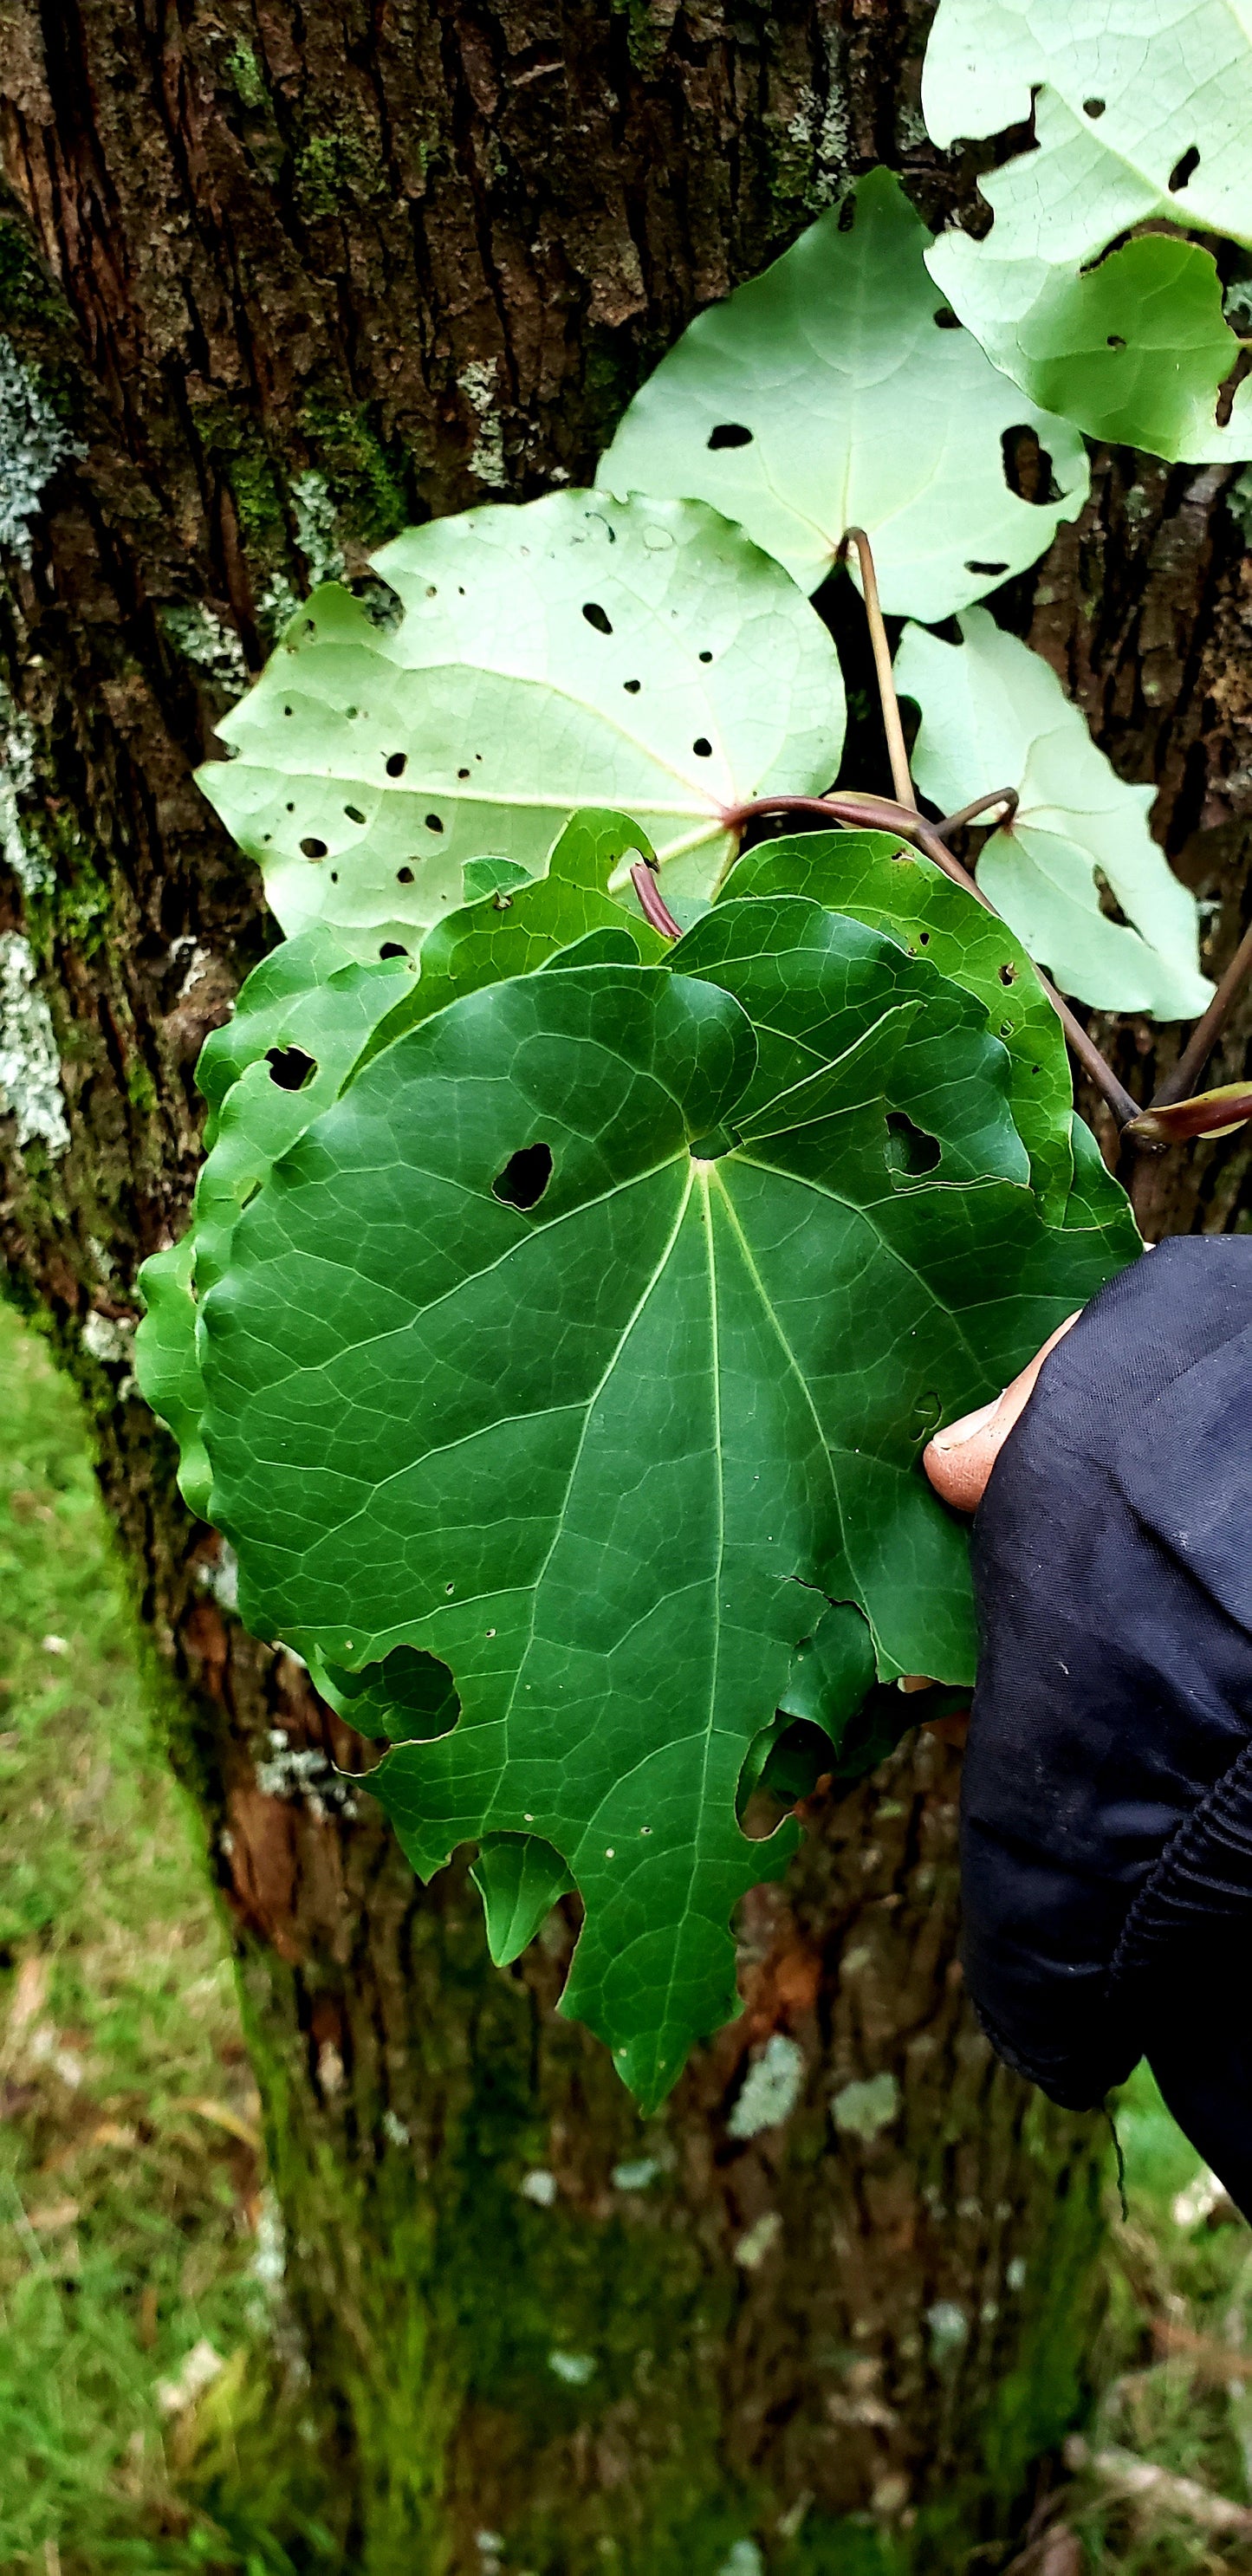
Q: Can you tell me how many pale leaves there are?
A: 4